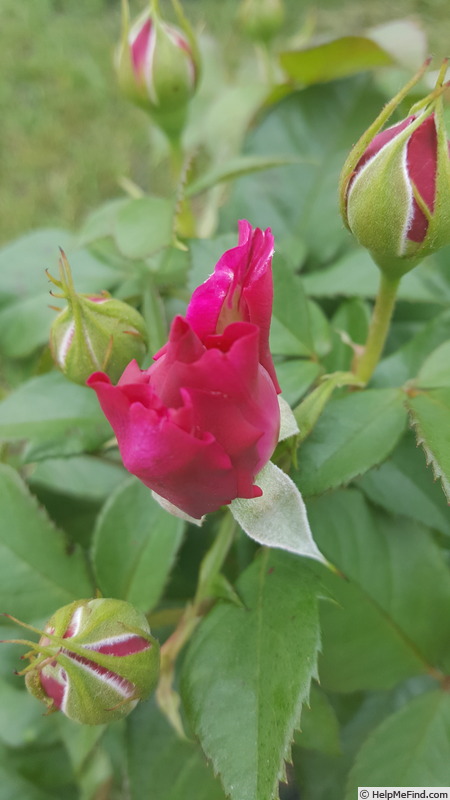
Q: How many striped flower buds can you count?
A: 4